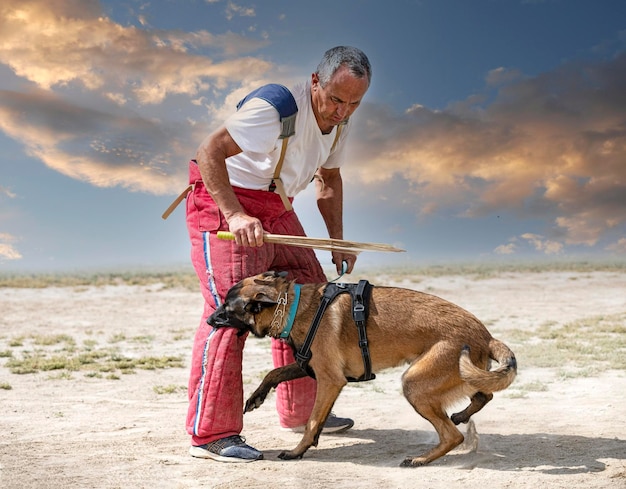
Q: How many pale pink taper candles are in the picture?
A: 0